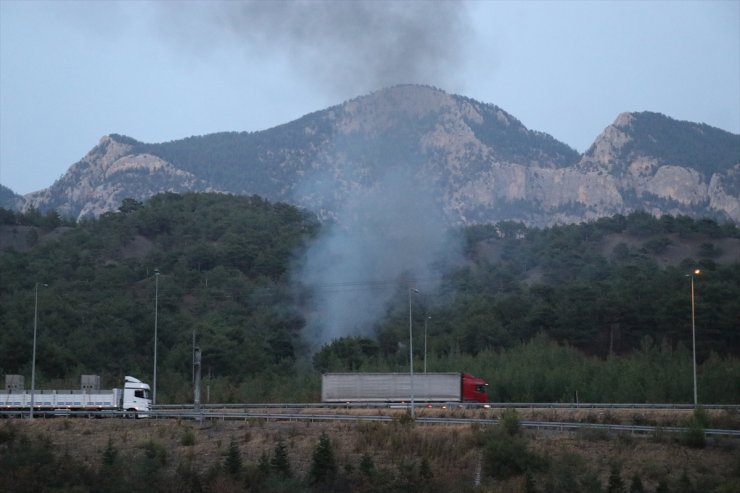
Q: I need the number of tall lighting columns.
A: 5